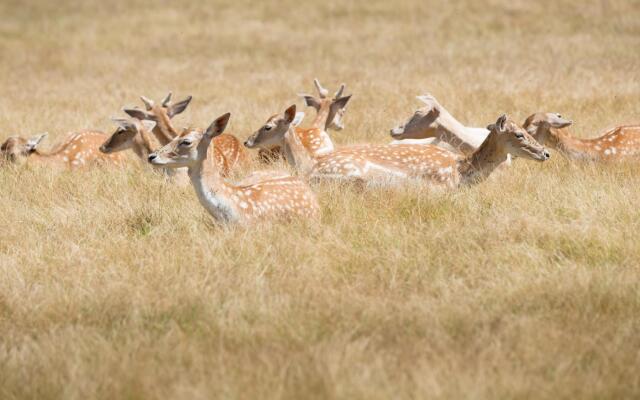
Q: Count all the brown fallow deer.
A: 8